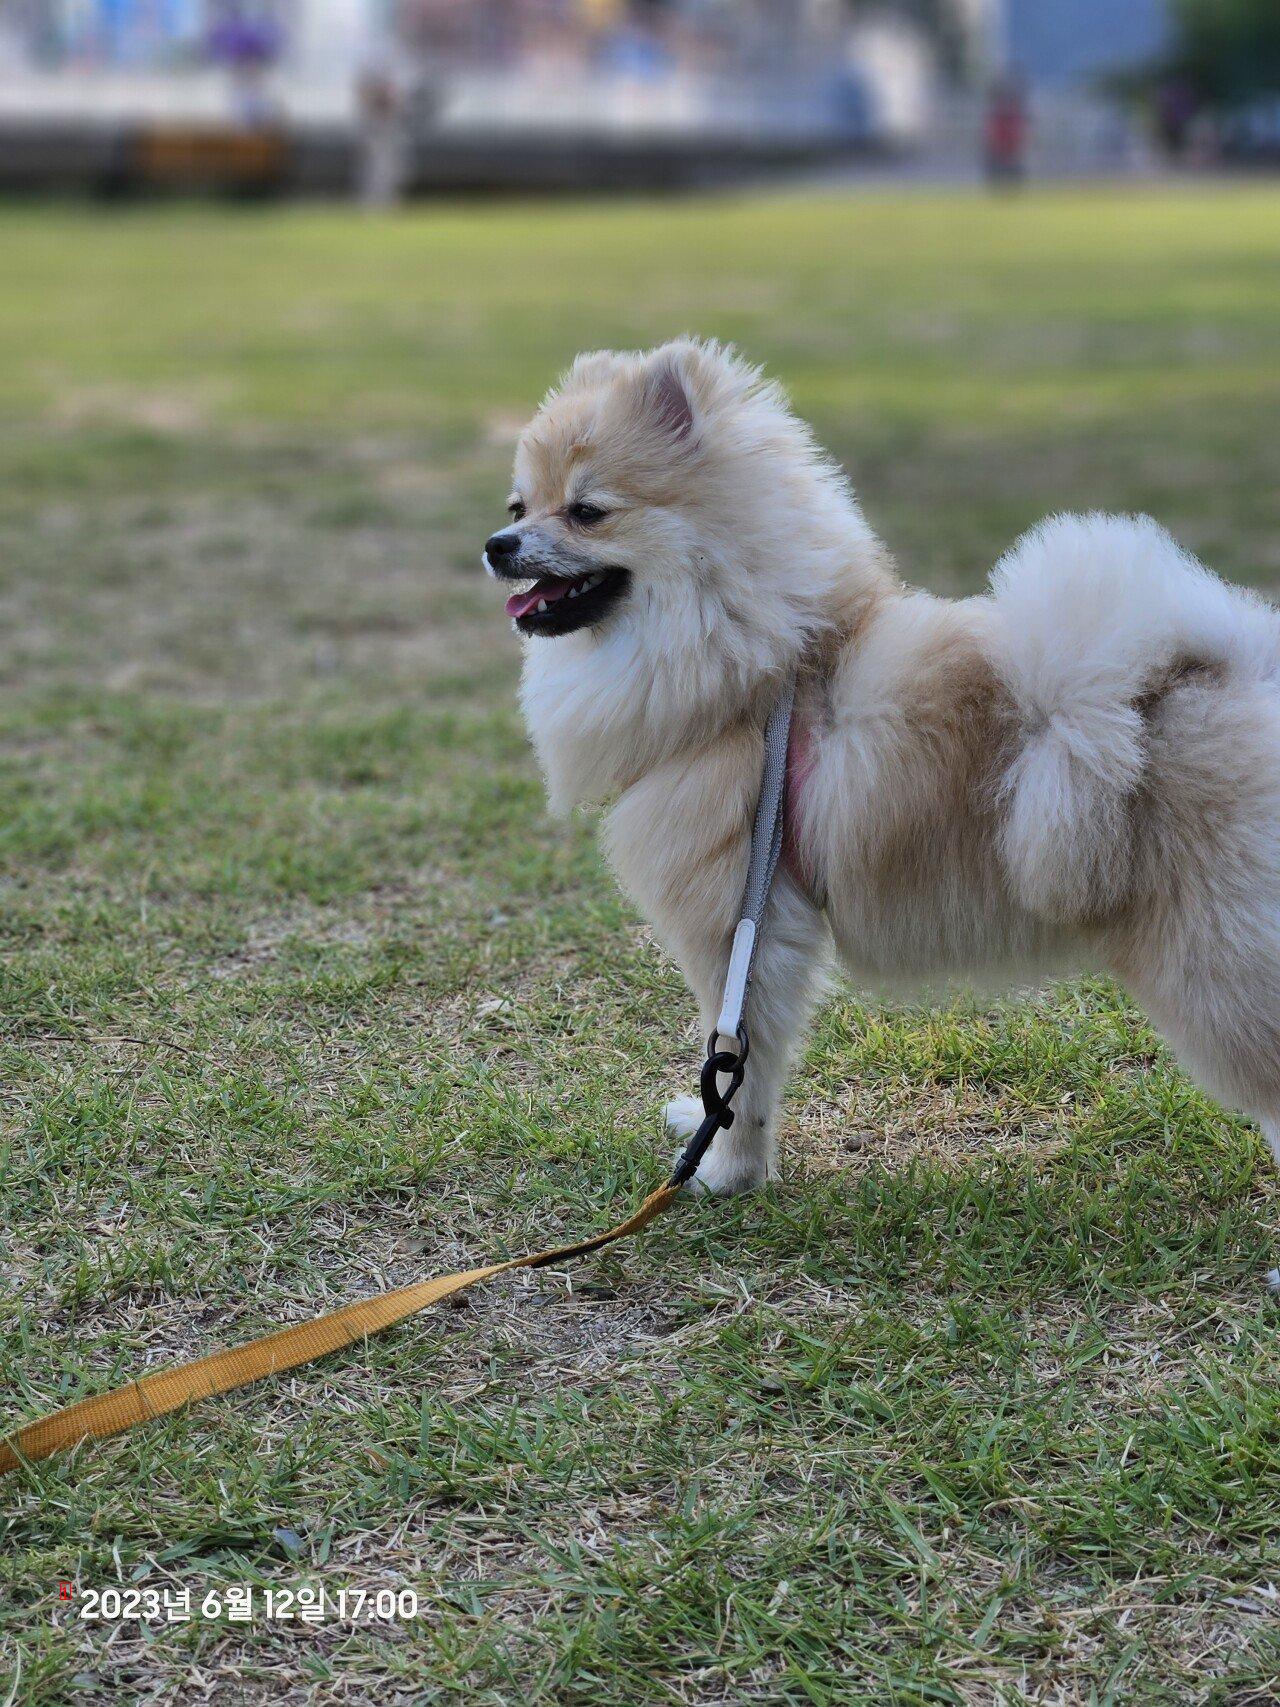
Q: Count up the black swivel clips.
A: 1